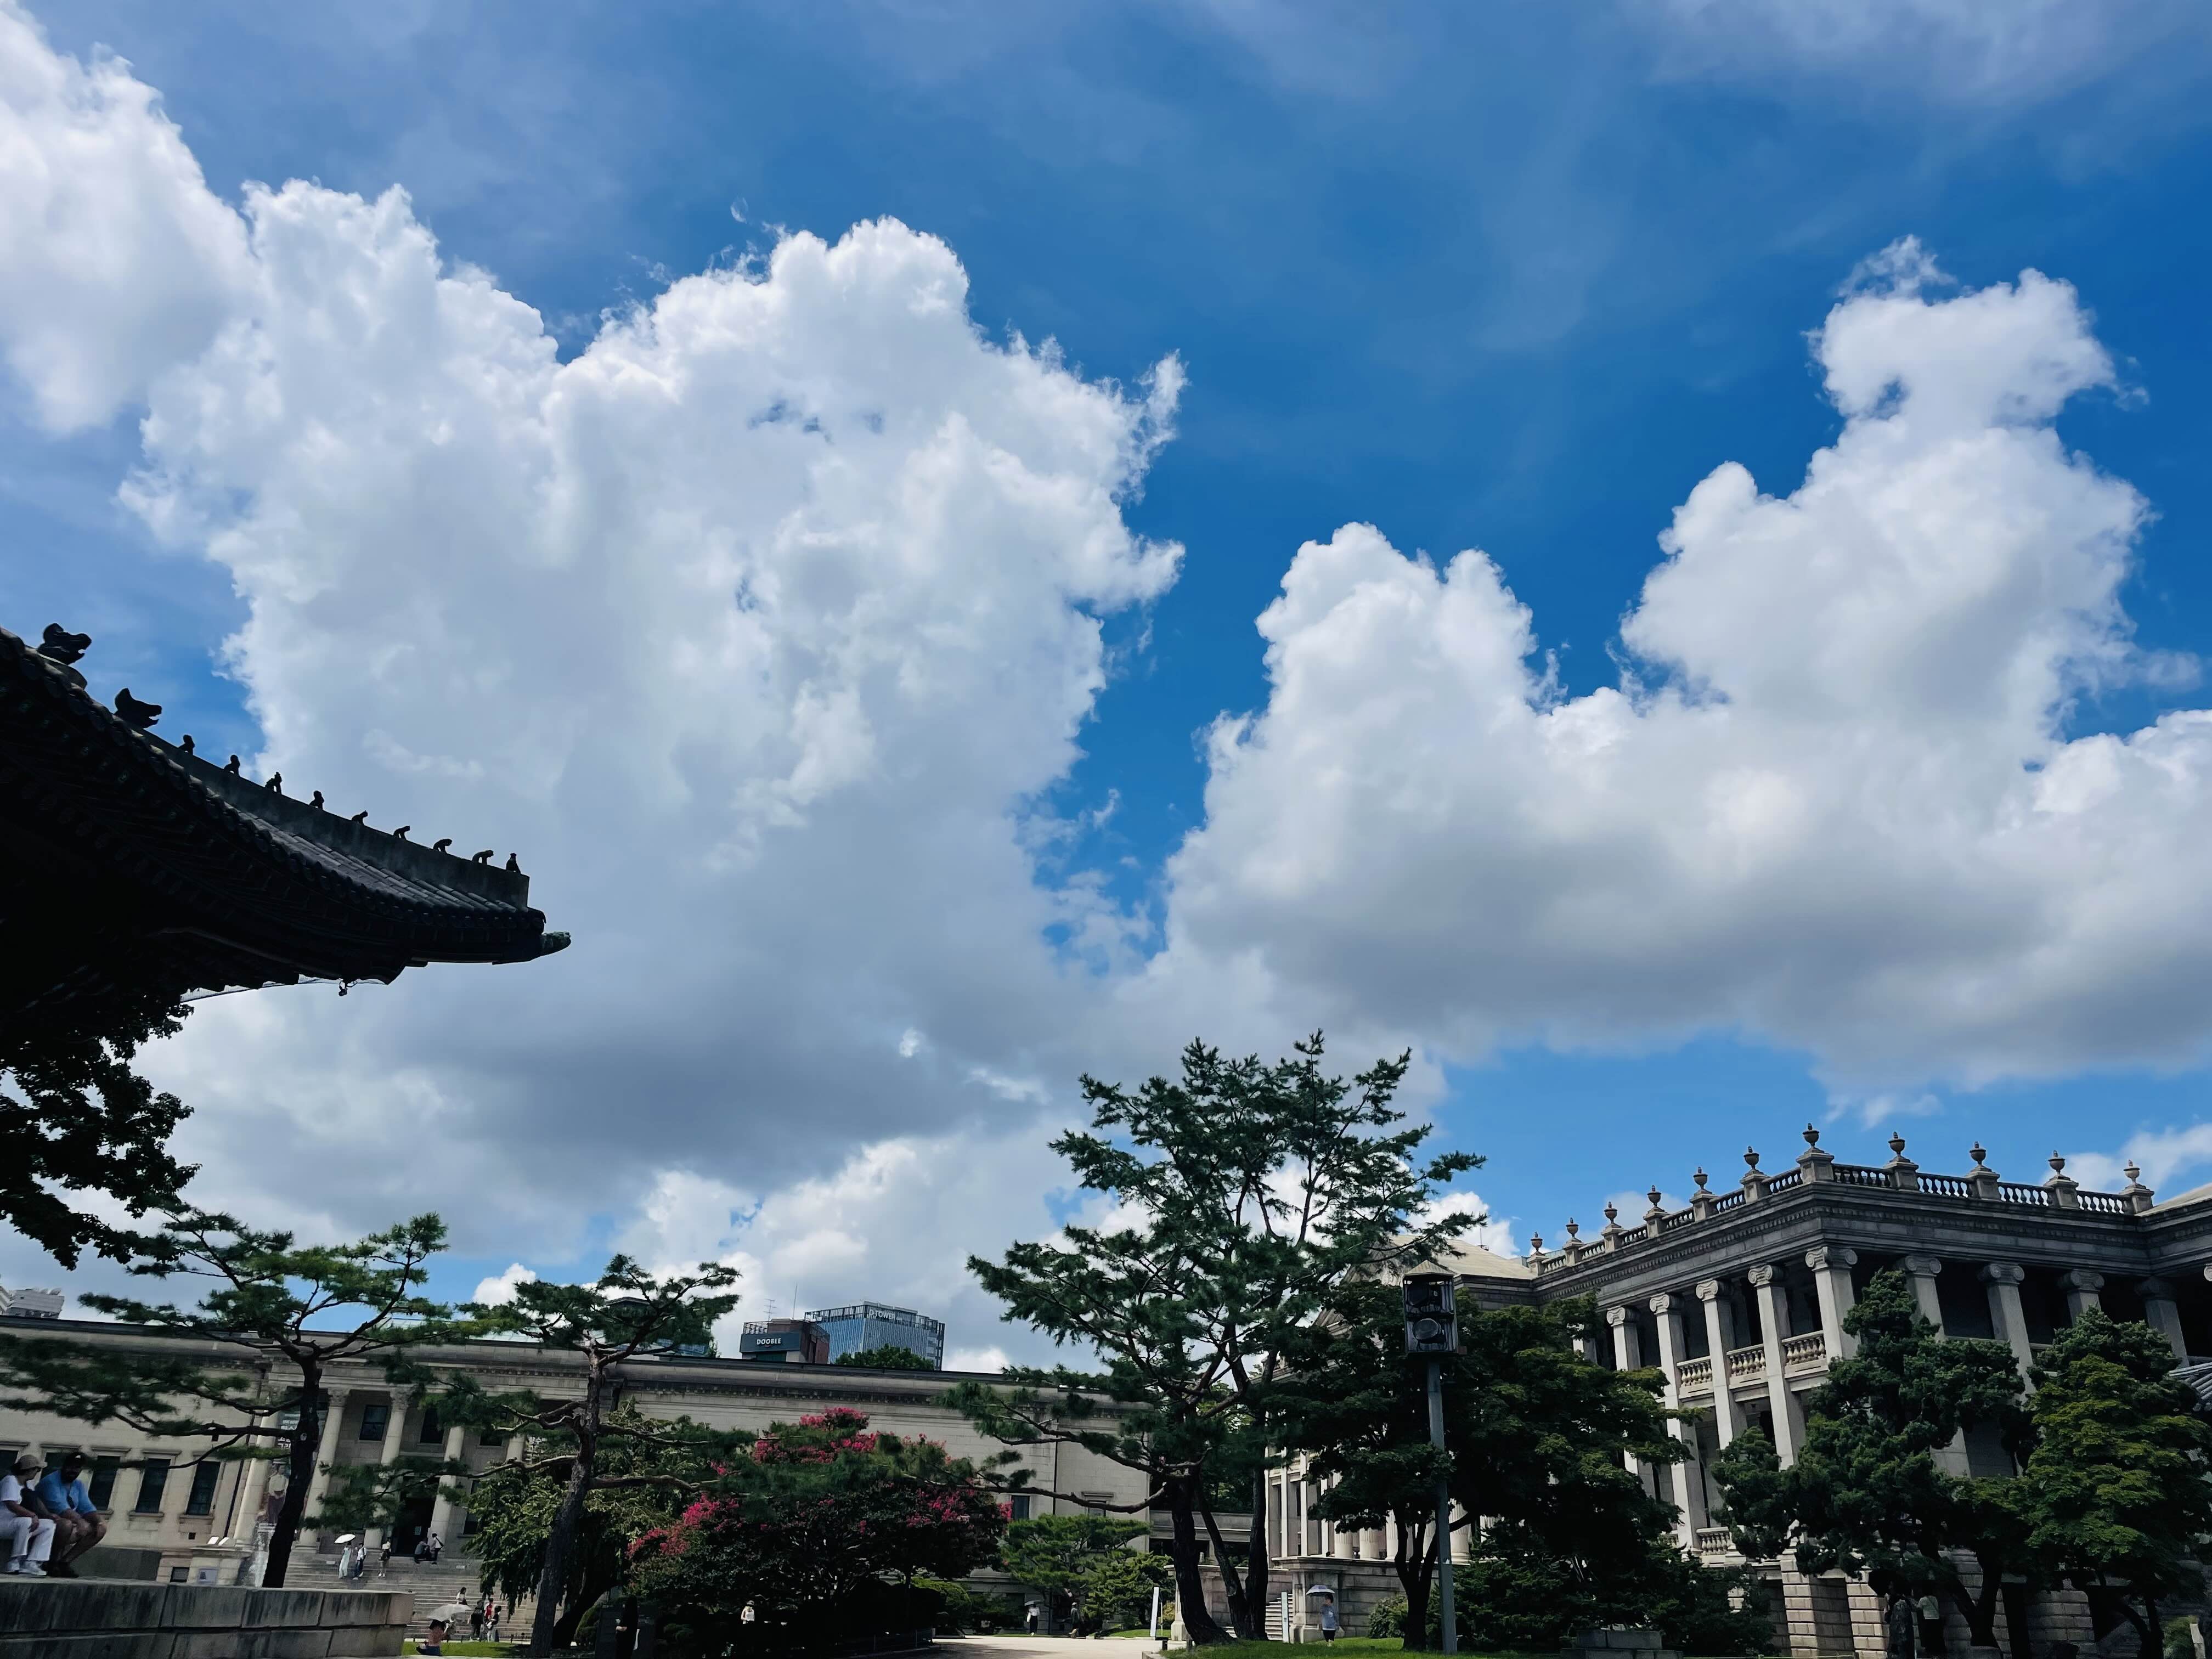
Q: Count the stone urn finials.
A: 11